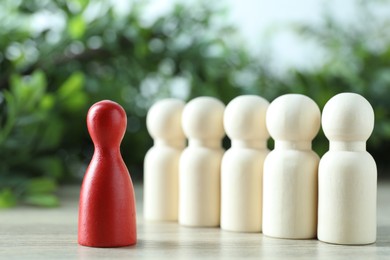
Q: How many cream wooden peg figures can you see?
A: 5